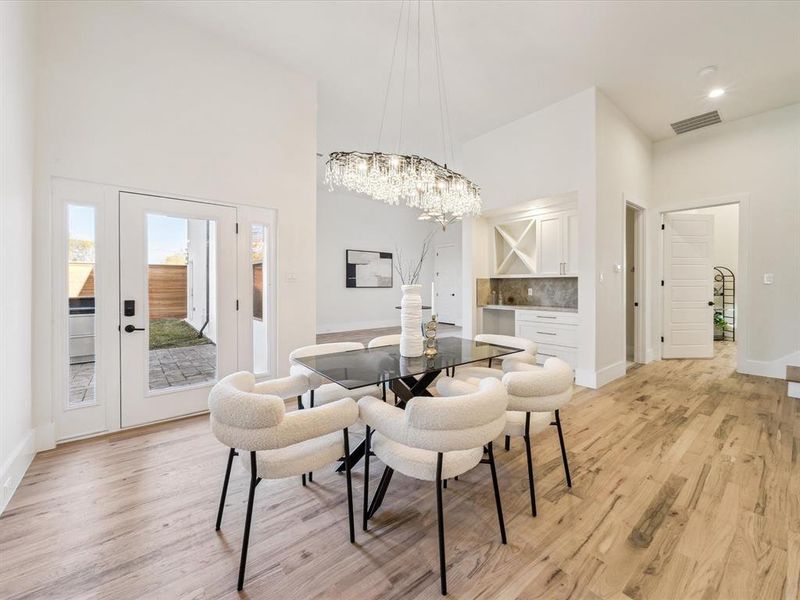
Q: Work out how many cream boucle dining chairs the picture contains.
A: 6